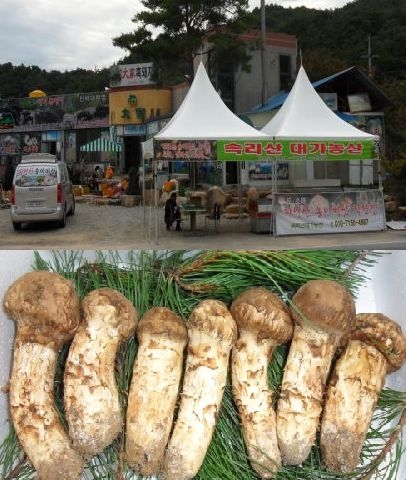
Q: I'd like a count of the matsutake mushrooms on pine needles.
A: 7